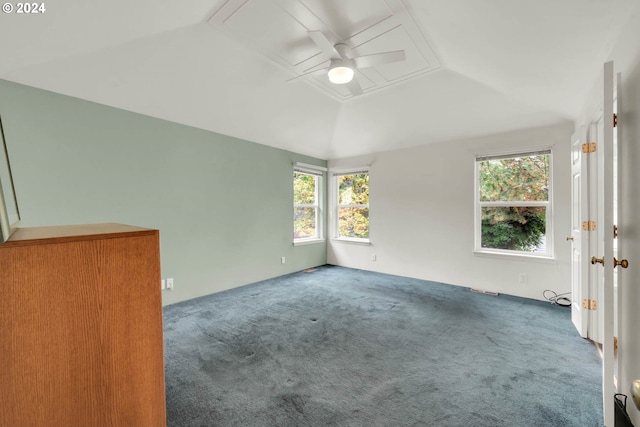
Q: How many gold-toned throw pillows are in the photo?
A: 0